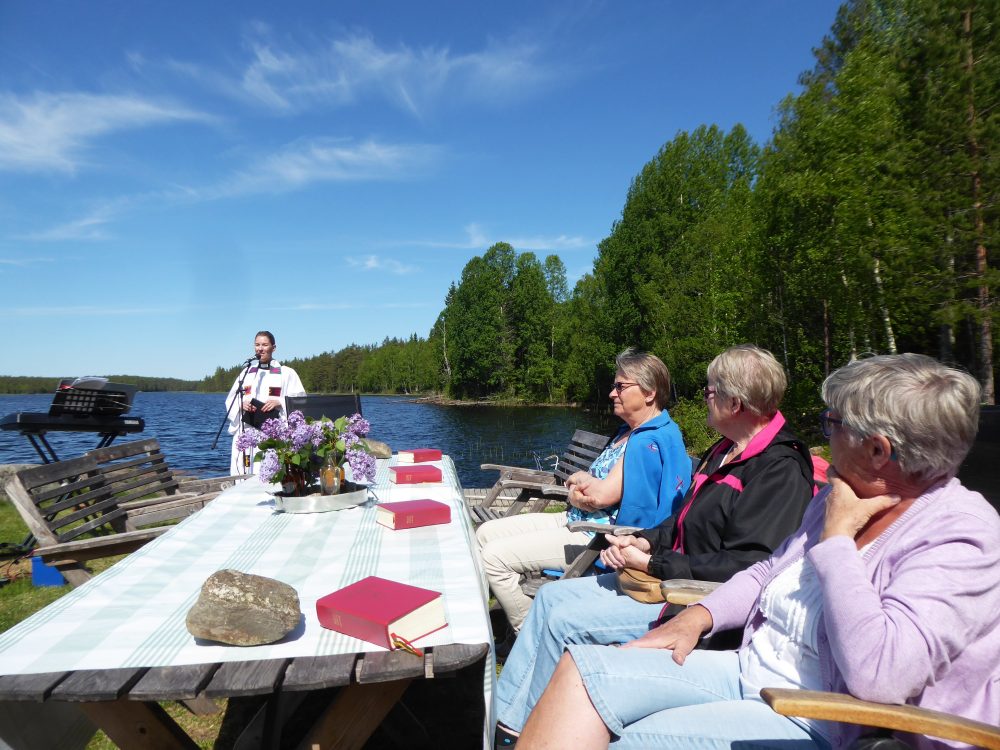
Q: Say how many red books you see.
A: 4